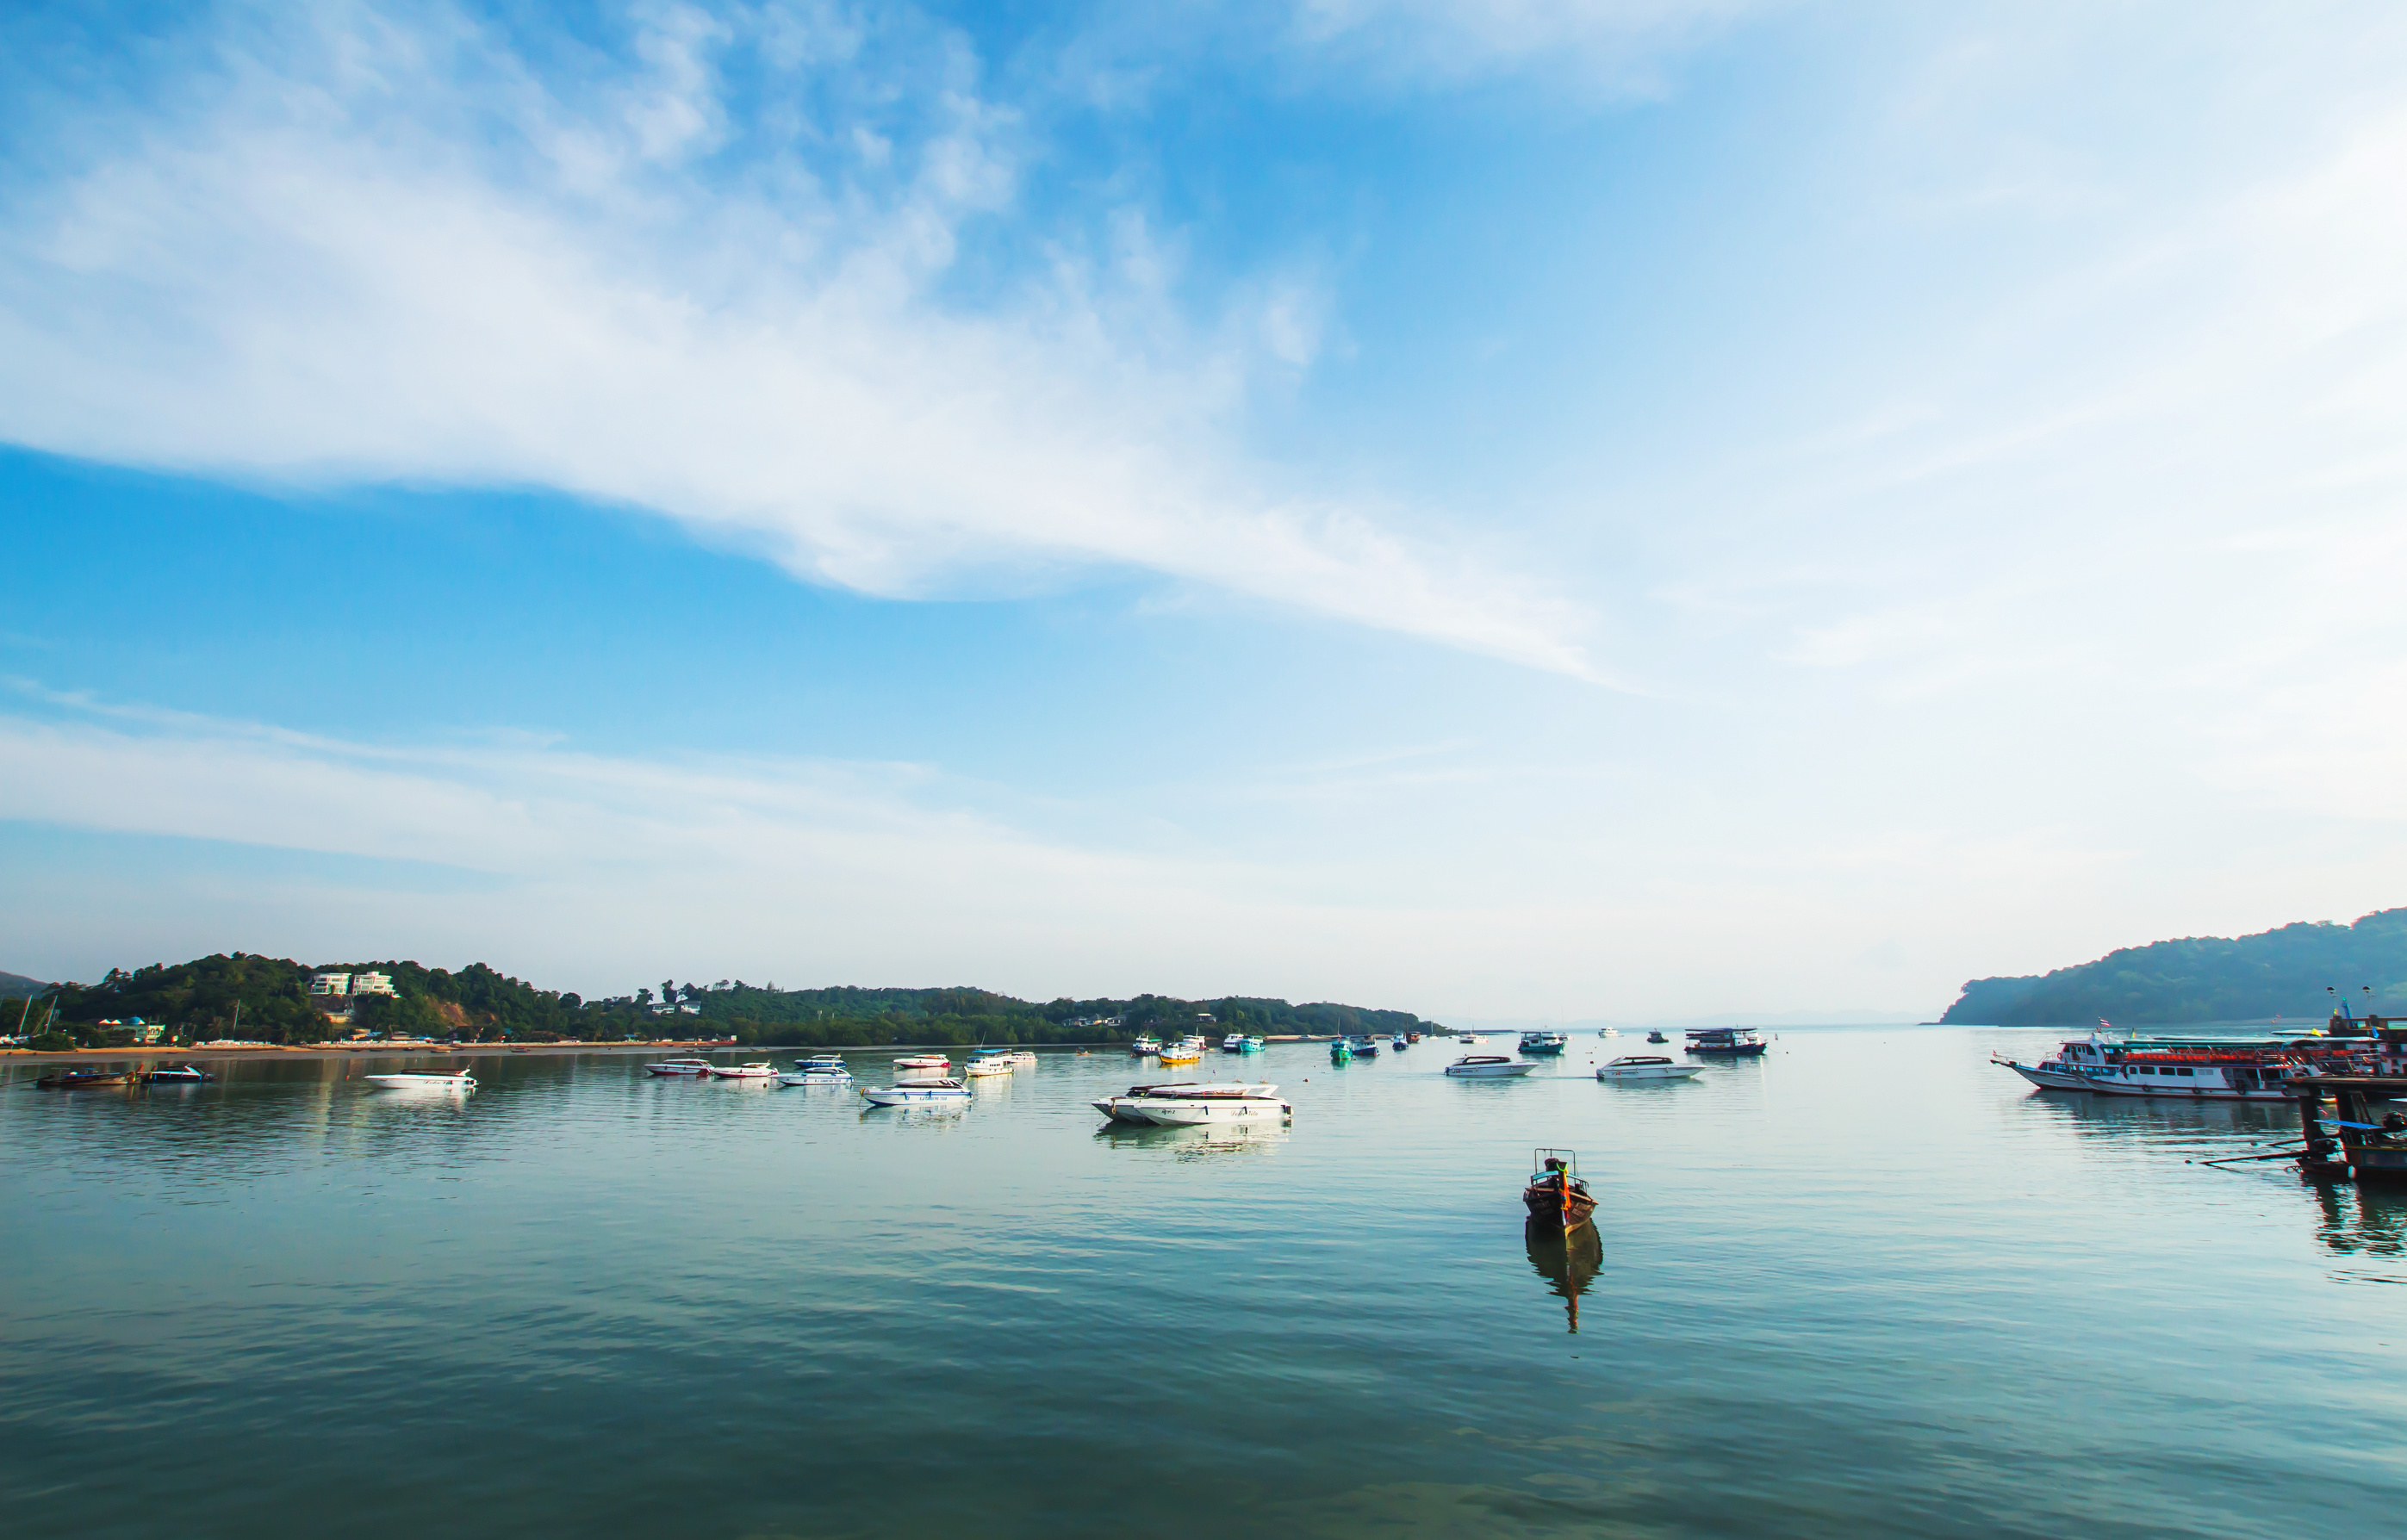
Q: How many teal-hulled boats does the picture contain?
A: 3